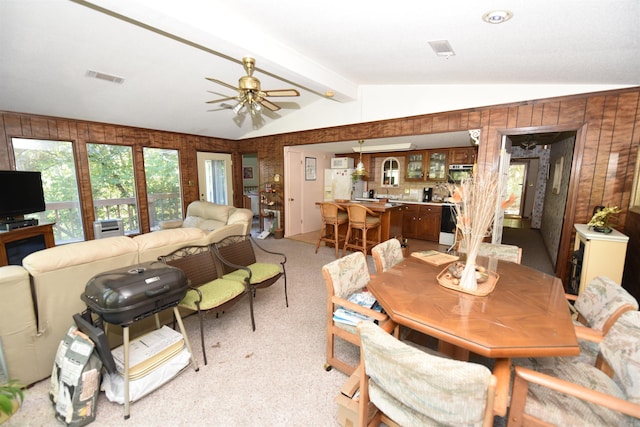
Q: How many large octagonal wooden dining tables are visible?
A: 1